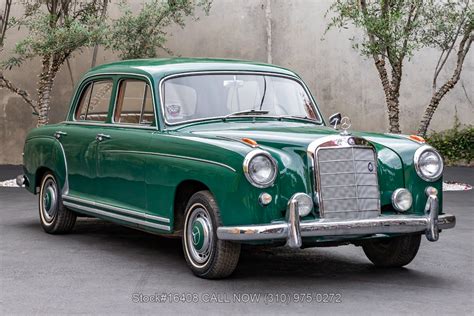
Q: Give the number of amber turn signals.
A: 2